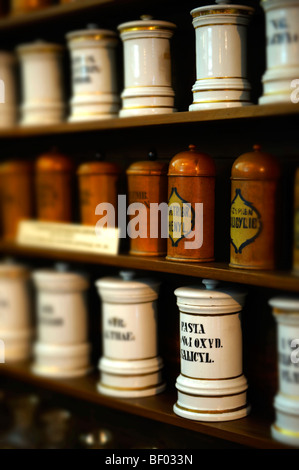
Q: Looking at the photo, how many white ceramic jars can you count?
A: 11